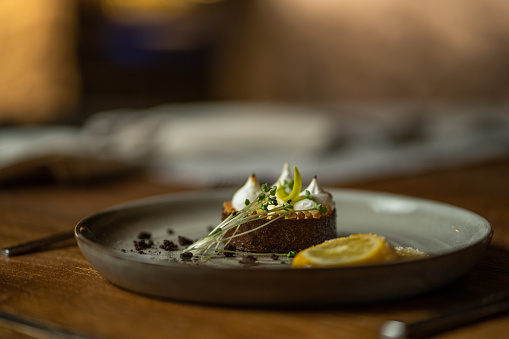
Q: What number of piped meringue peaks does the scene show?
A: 3